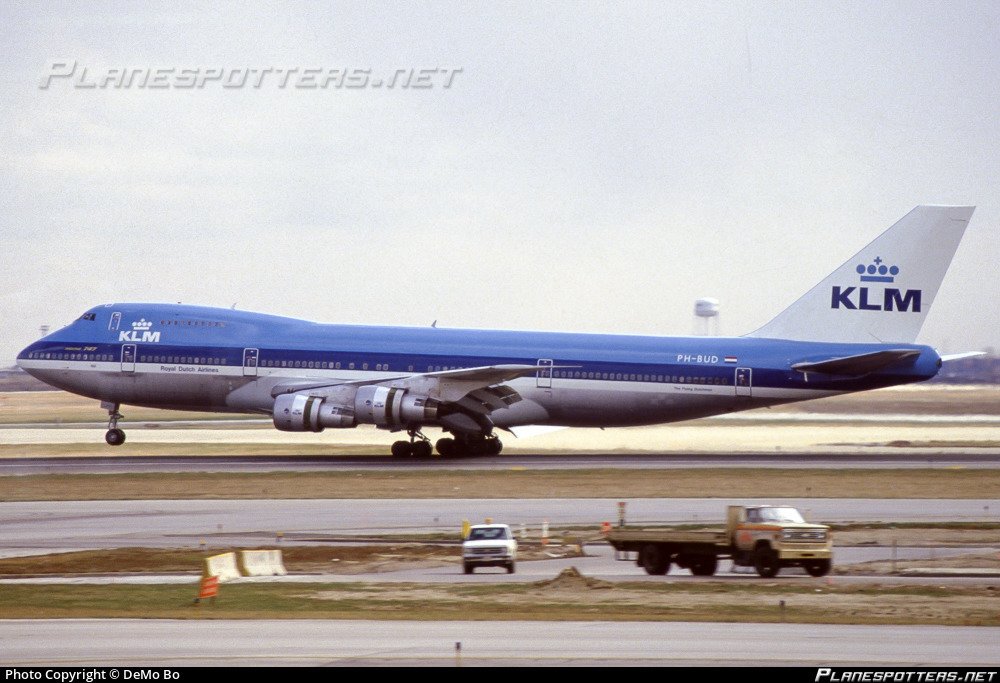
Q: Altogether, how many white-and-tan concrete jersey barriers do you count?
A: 2